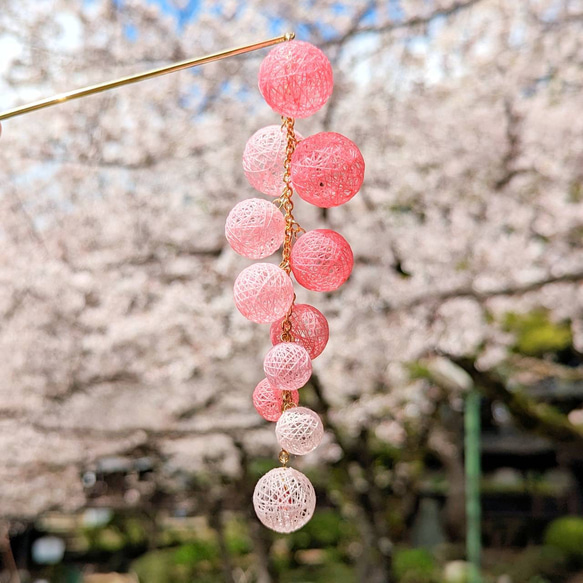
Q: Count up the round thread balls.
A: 11